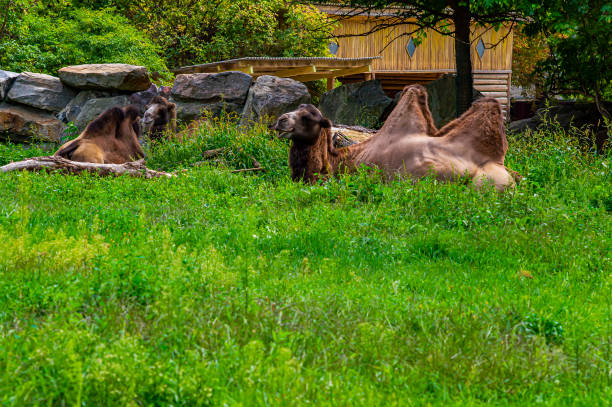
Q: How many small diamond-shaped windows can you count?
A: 3